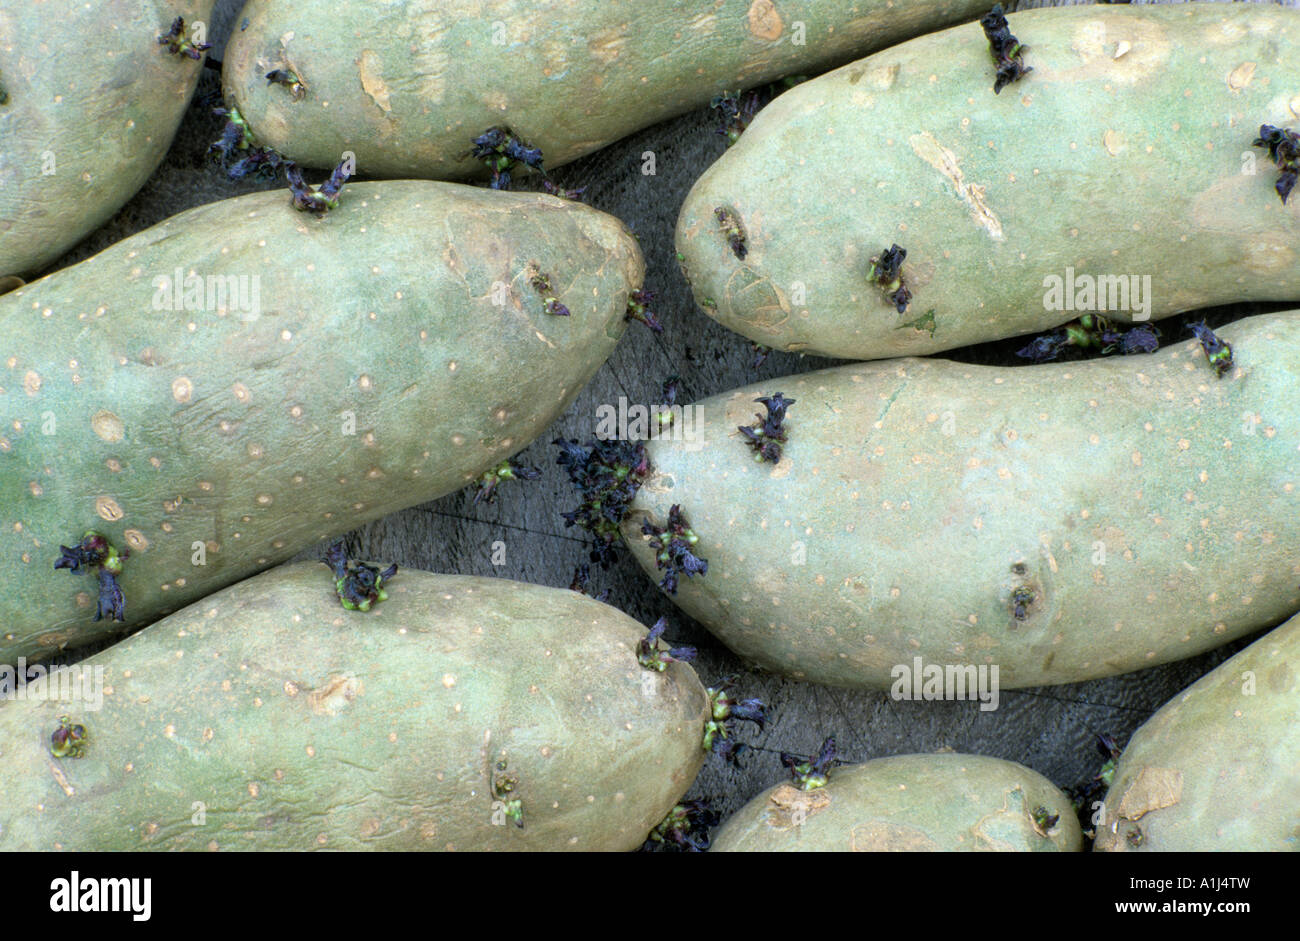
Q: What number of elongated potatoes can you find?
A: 8